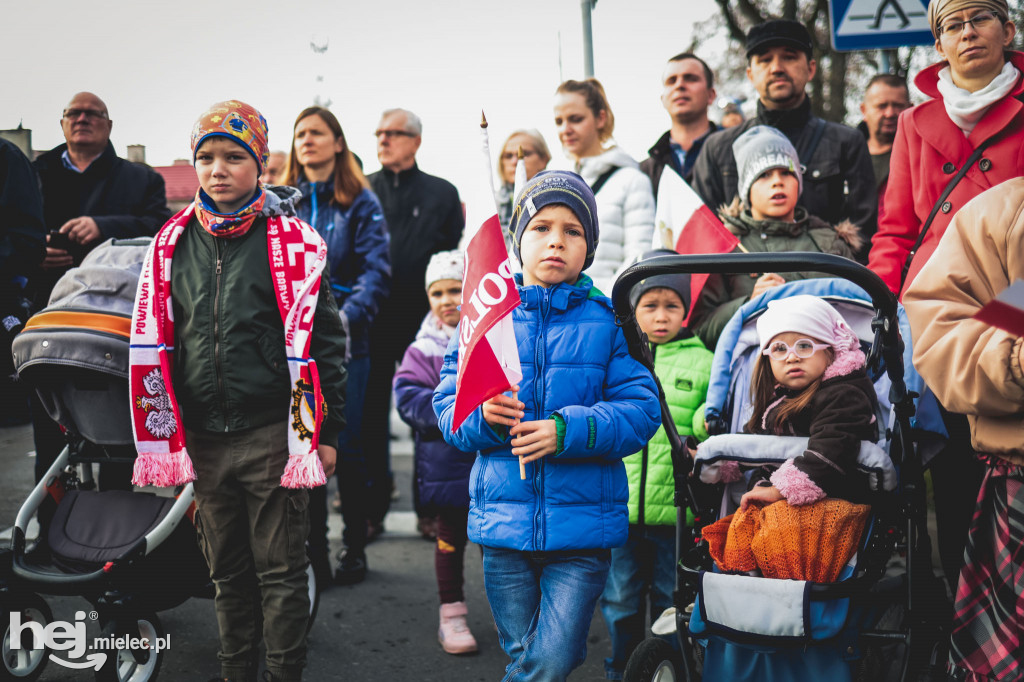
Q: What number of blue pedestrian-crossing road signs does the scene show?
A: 1